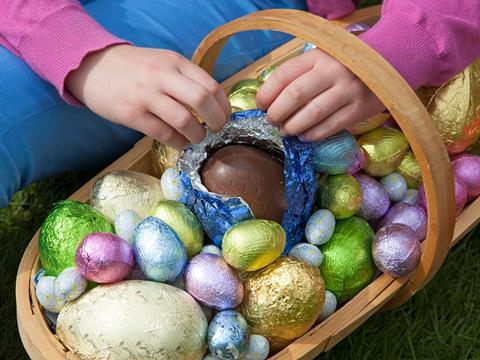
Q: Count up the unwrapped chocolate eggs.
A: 1